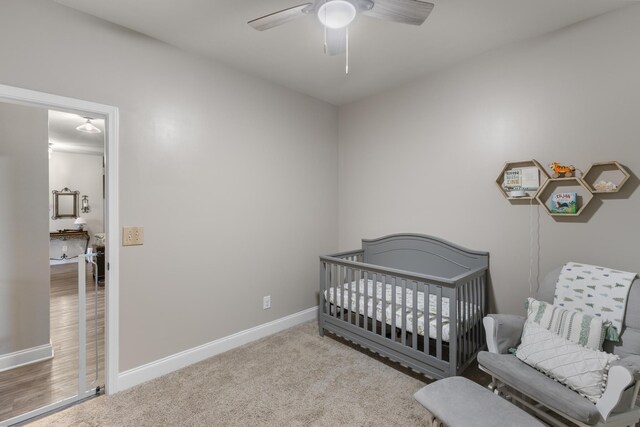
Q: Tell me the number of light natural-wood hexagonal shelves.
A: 3